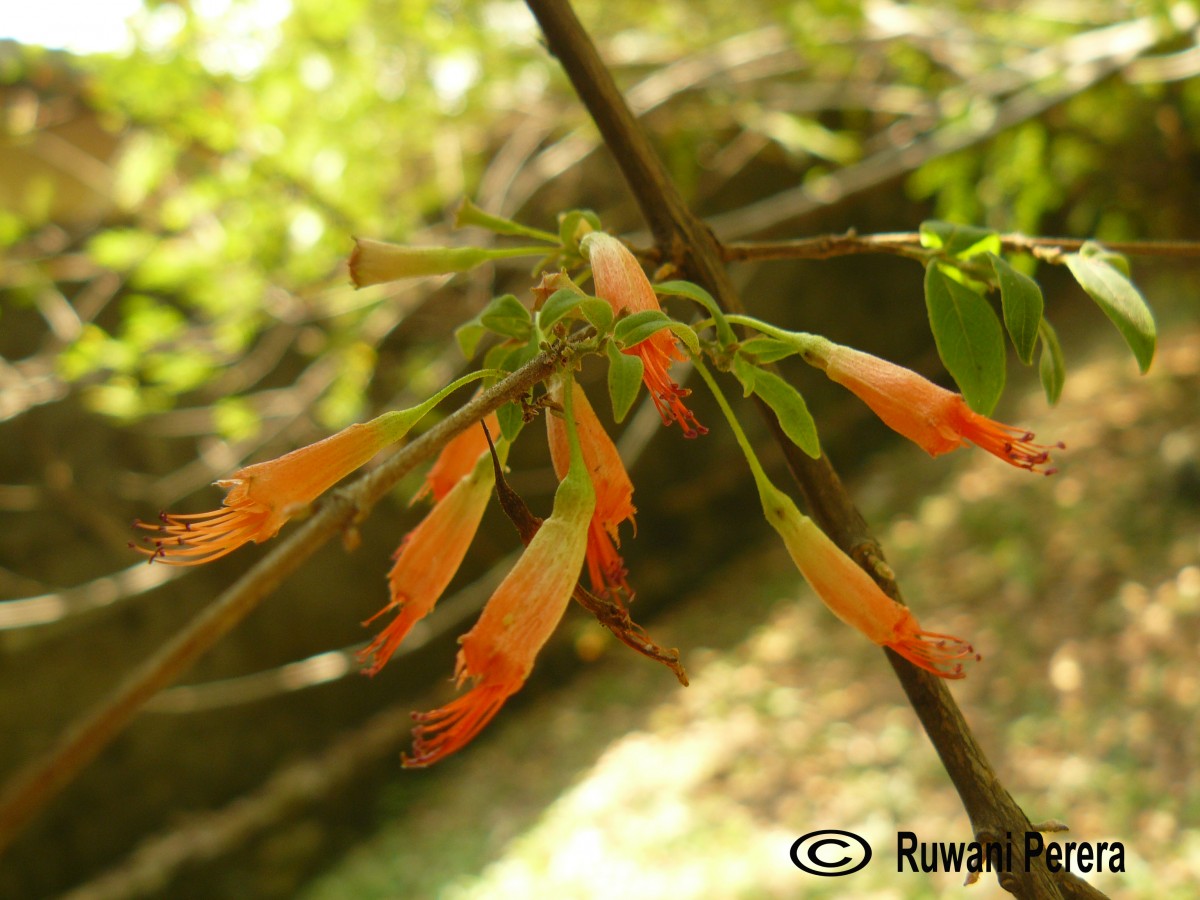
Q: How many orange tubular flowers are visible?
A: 8